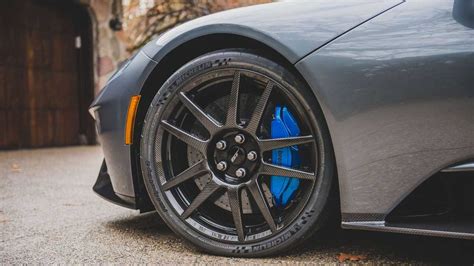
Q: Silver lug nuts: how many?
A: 5